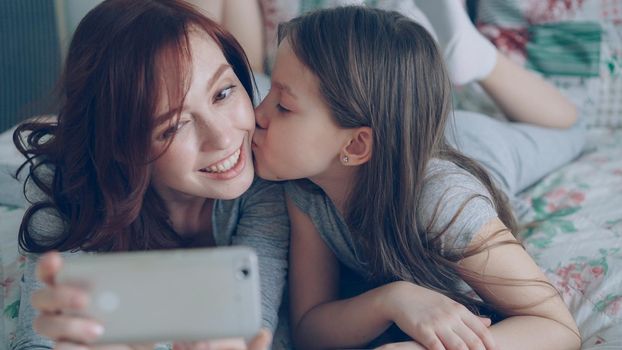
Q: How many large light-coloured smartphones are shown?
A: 1